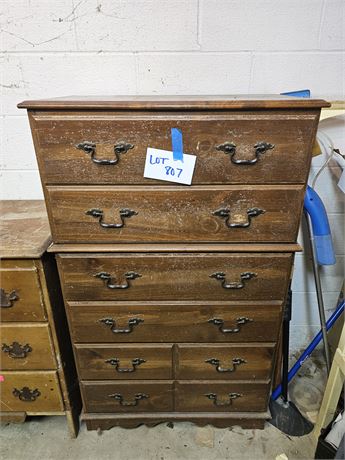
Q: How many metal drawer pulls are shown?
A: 15